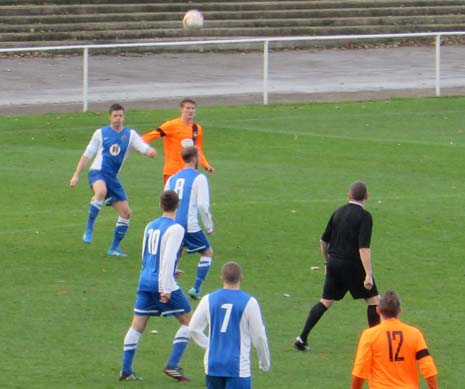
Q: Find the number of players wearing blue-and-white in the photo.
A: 4